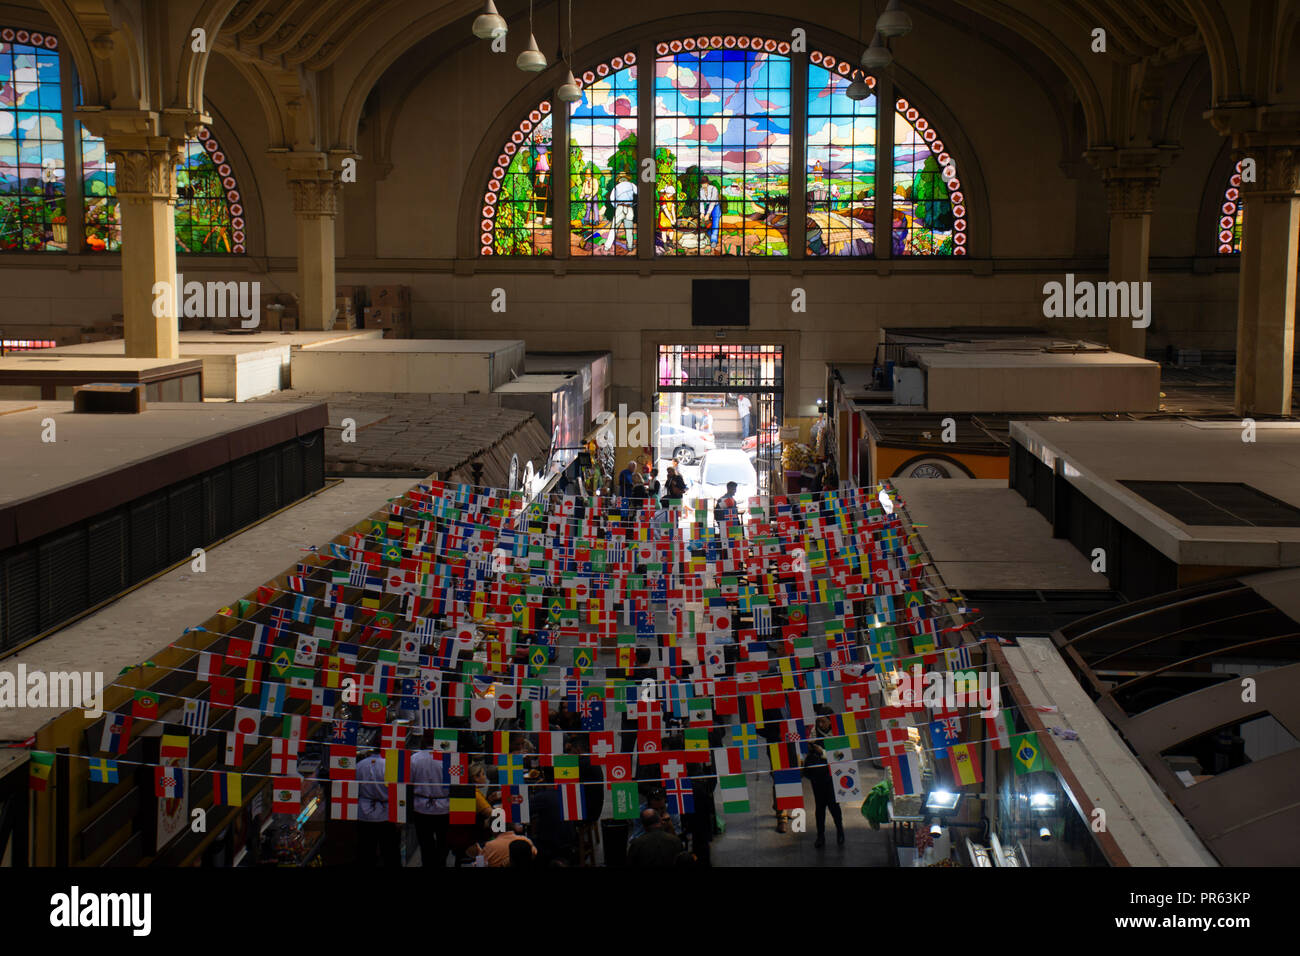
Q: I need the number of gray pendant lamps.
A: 6